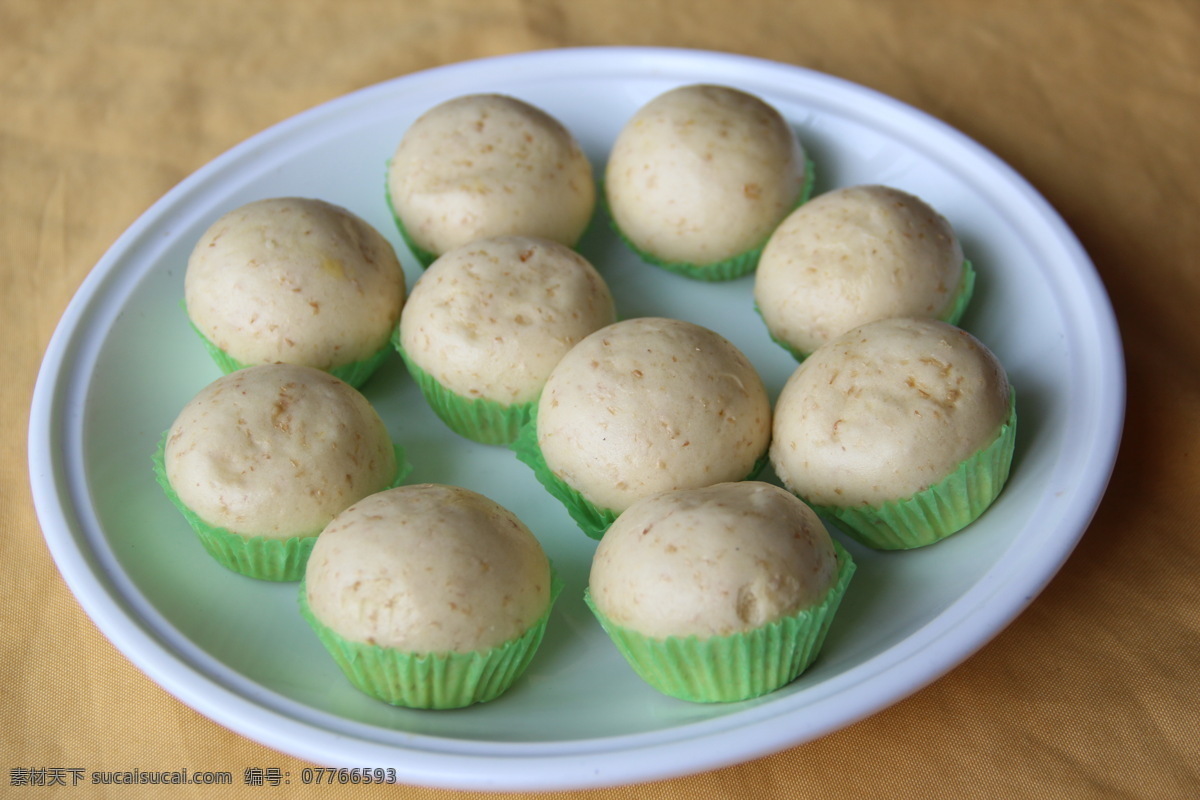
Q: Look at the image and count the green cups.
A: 10